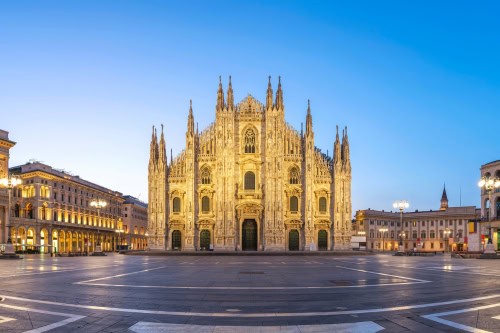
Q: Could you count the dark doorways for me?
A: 5